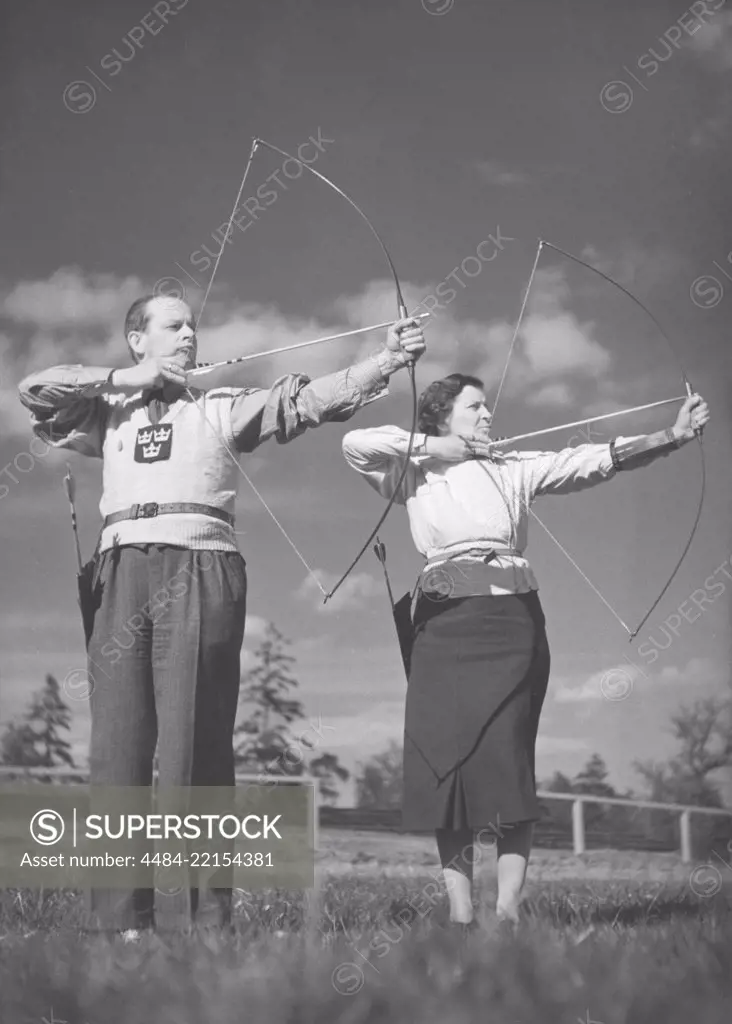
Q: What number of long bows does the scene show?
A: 2